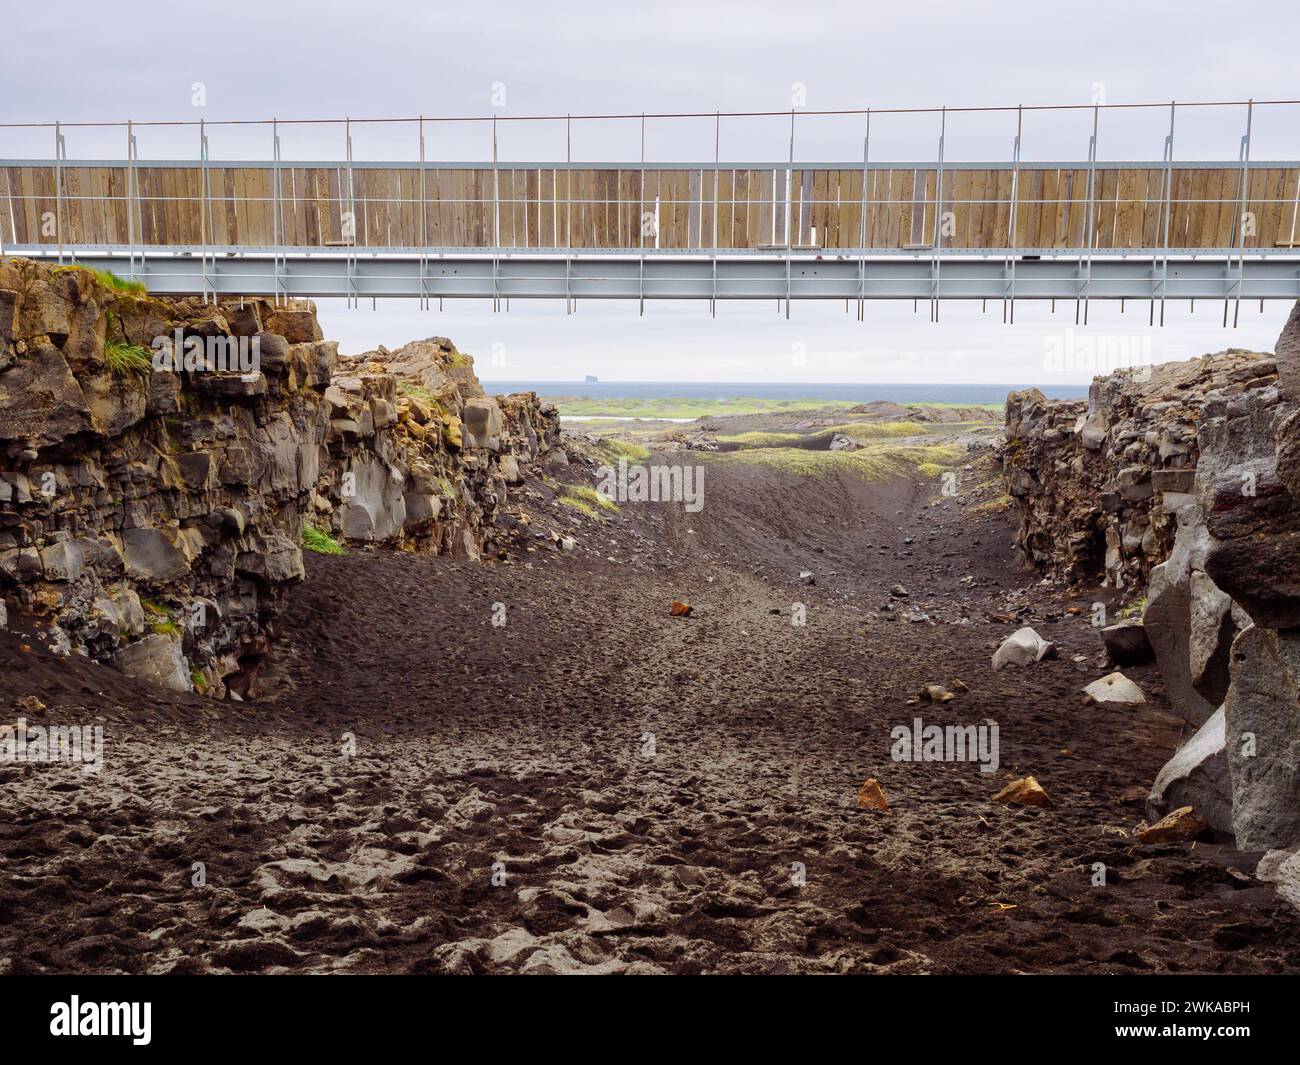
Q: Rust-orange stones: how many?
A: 4